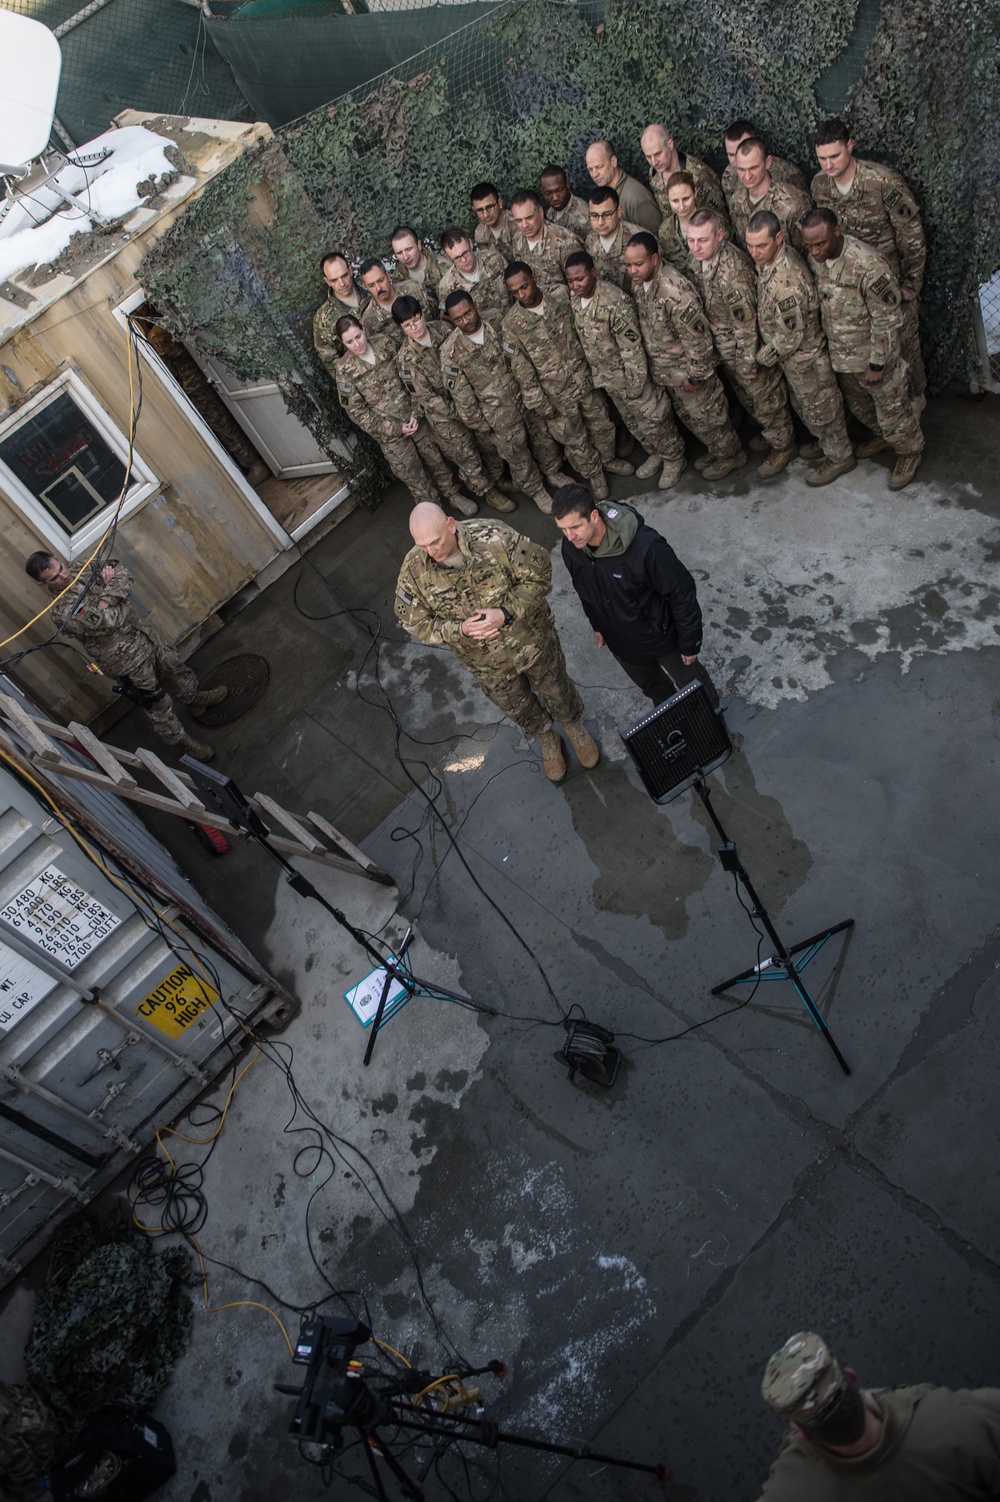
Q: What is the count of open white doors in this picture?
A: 1